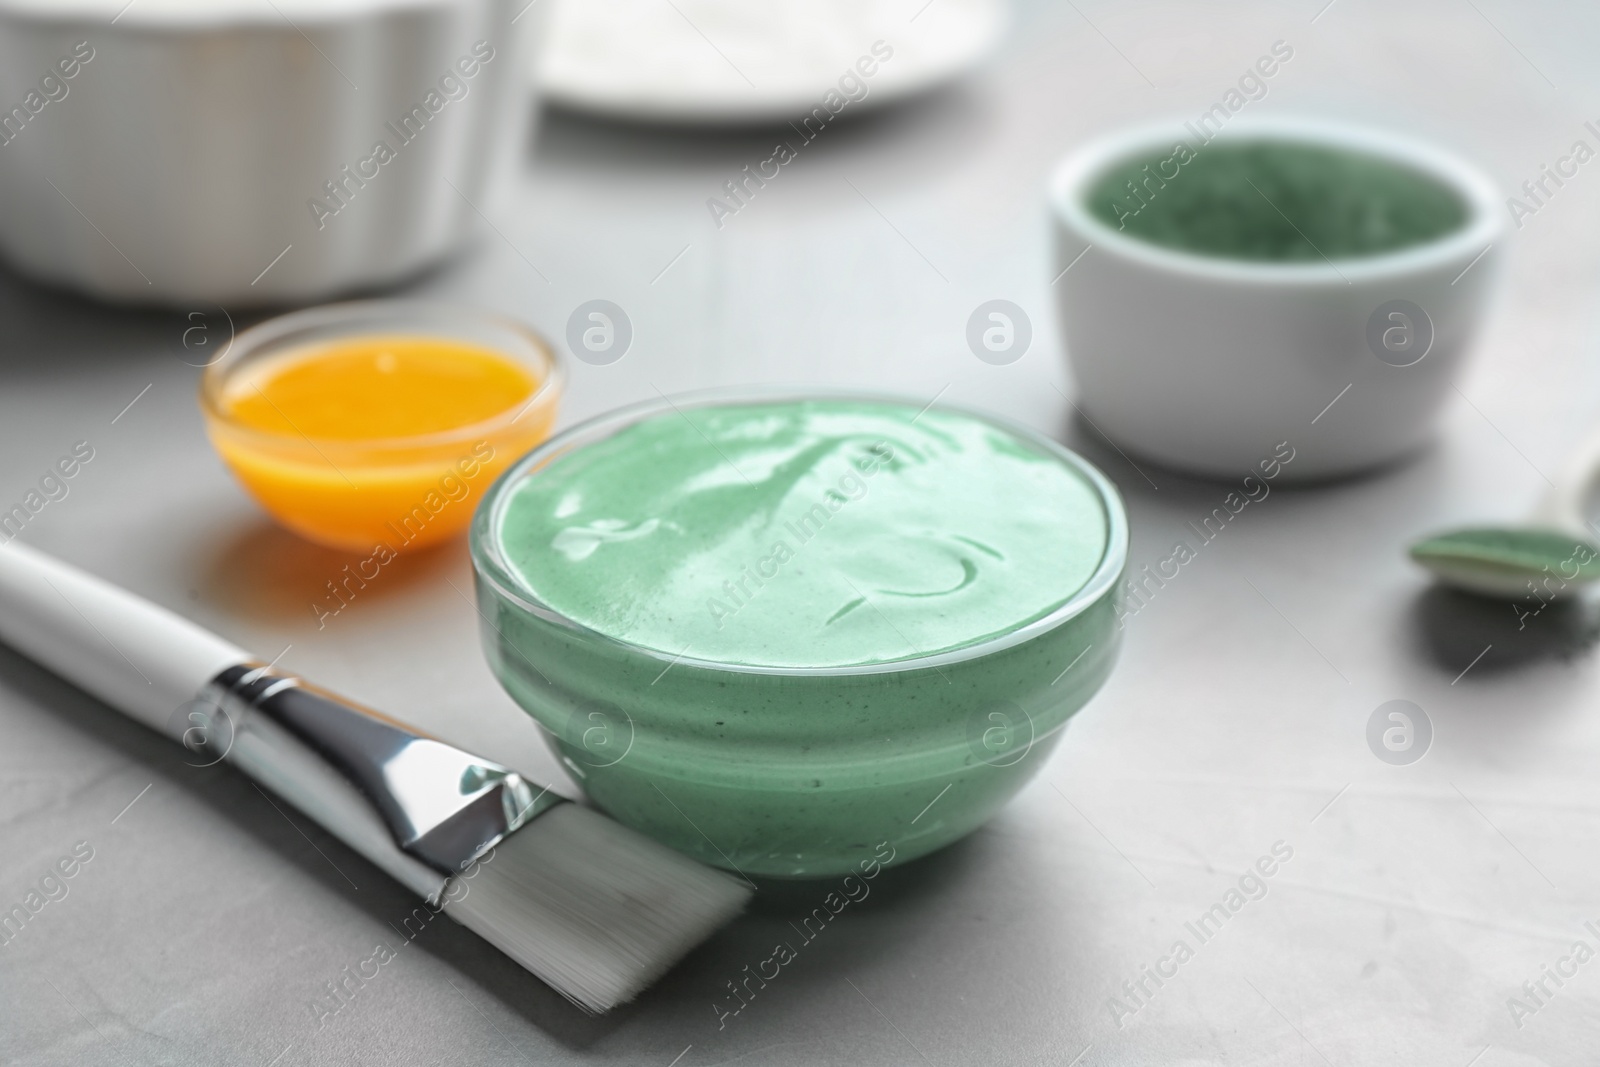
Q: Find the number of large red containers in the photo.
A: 0